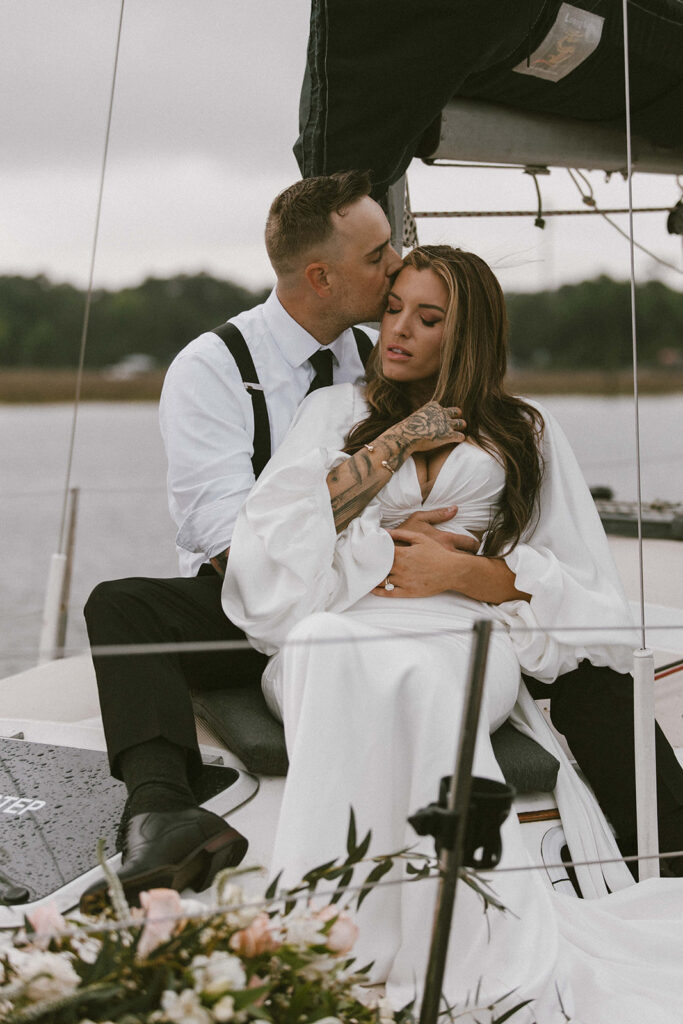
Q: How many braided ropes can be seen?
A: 1